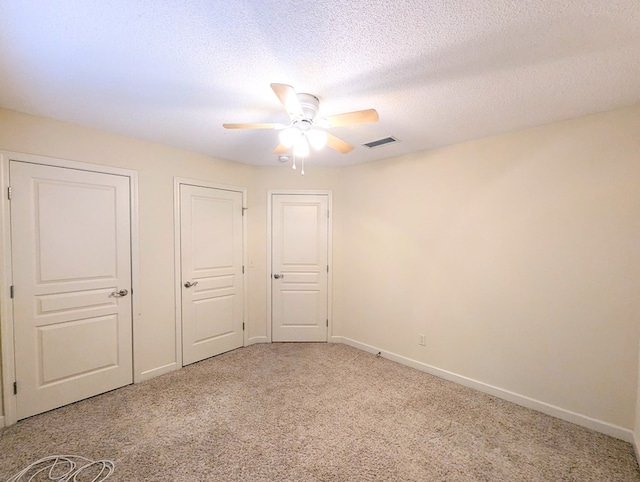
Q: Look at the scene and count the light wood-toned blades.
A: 5